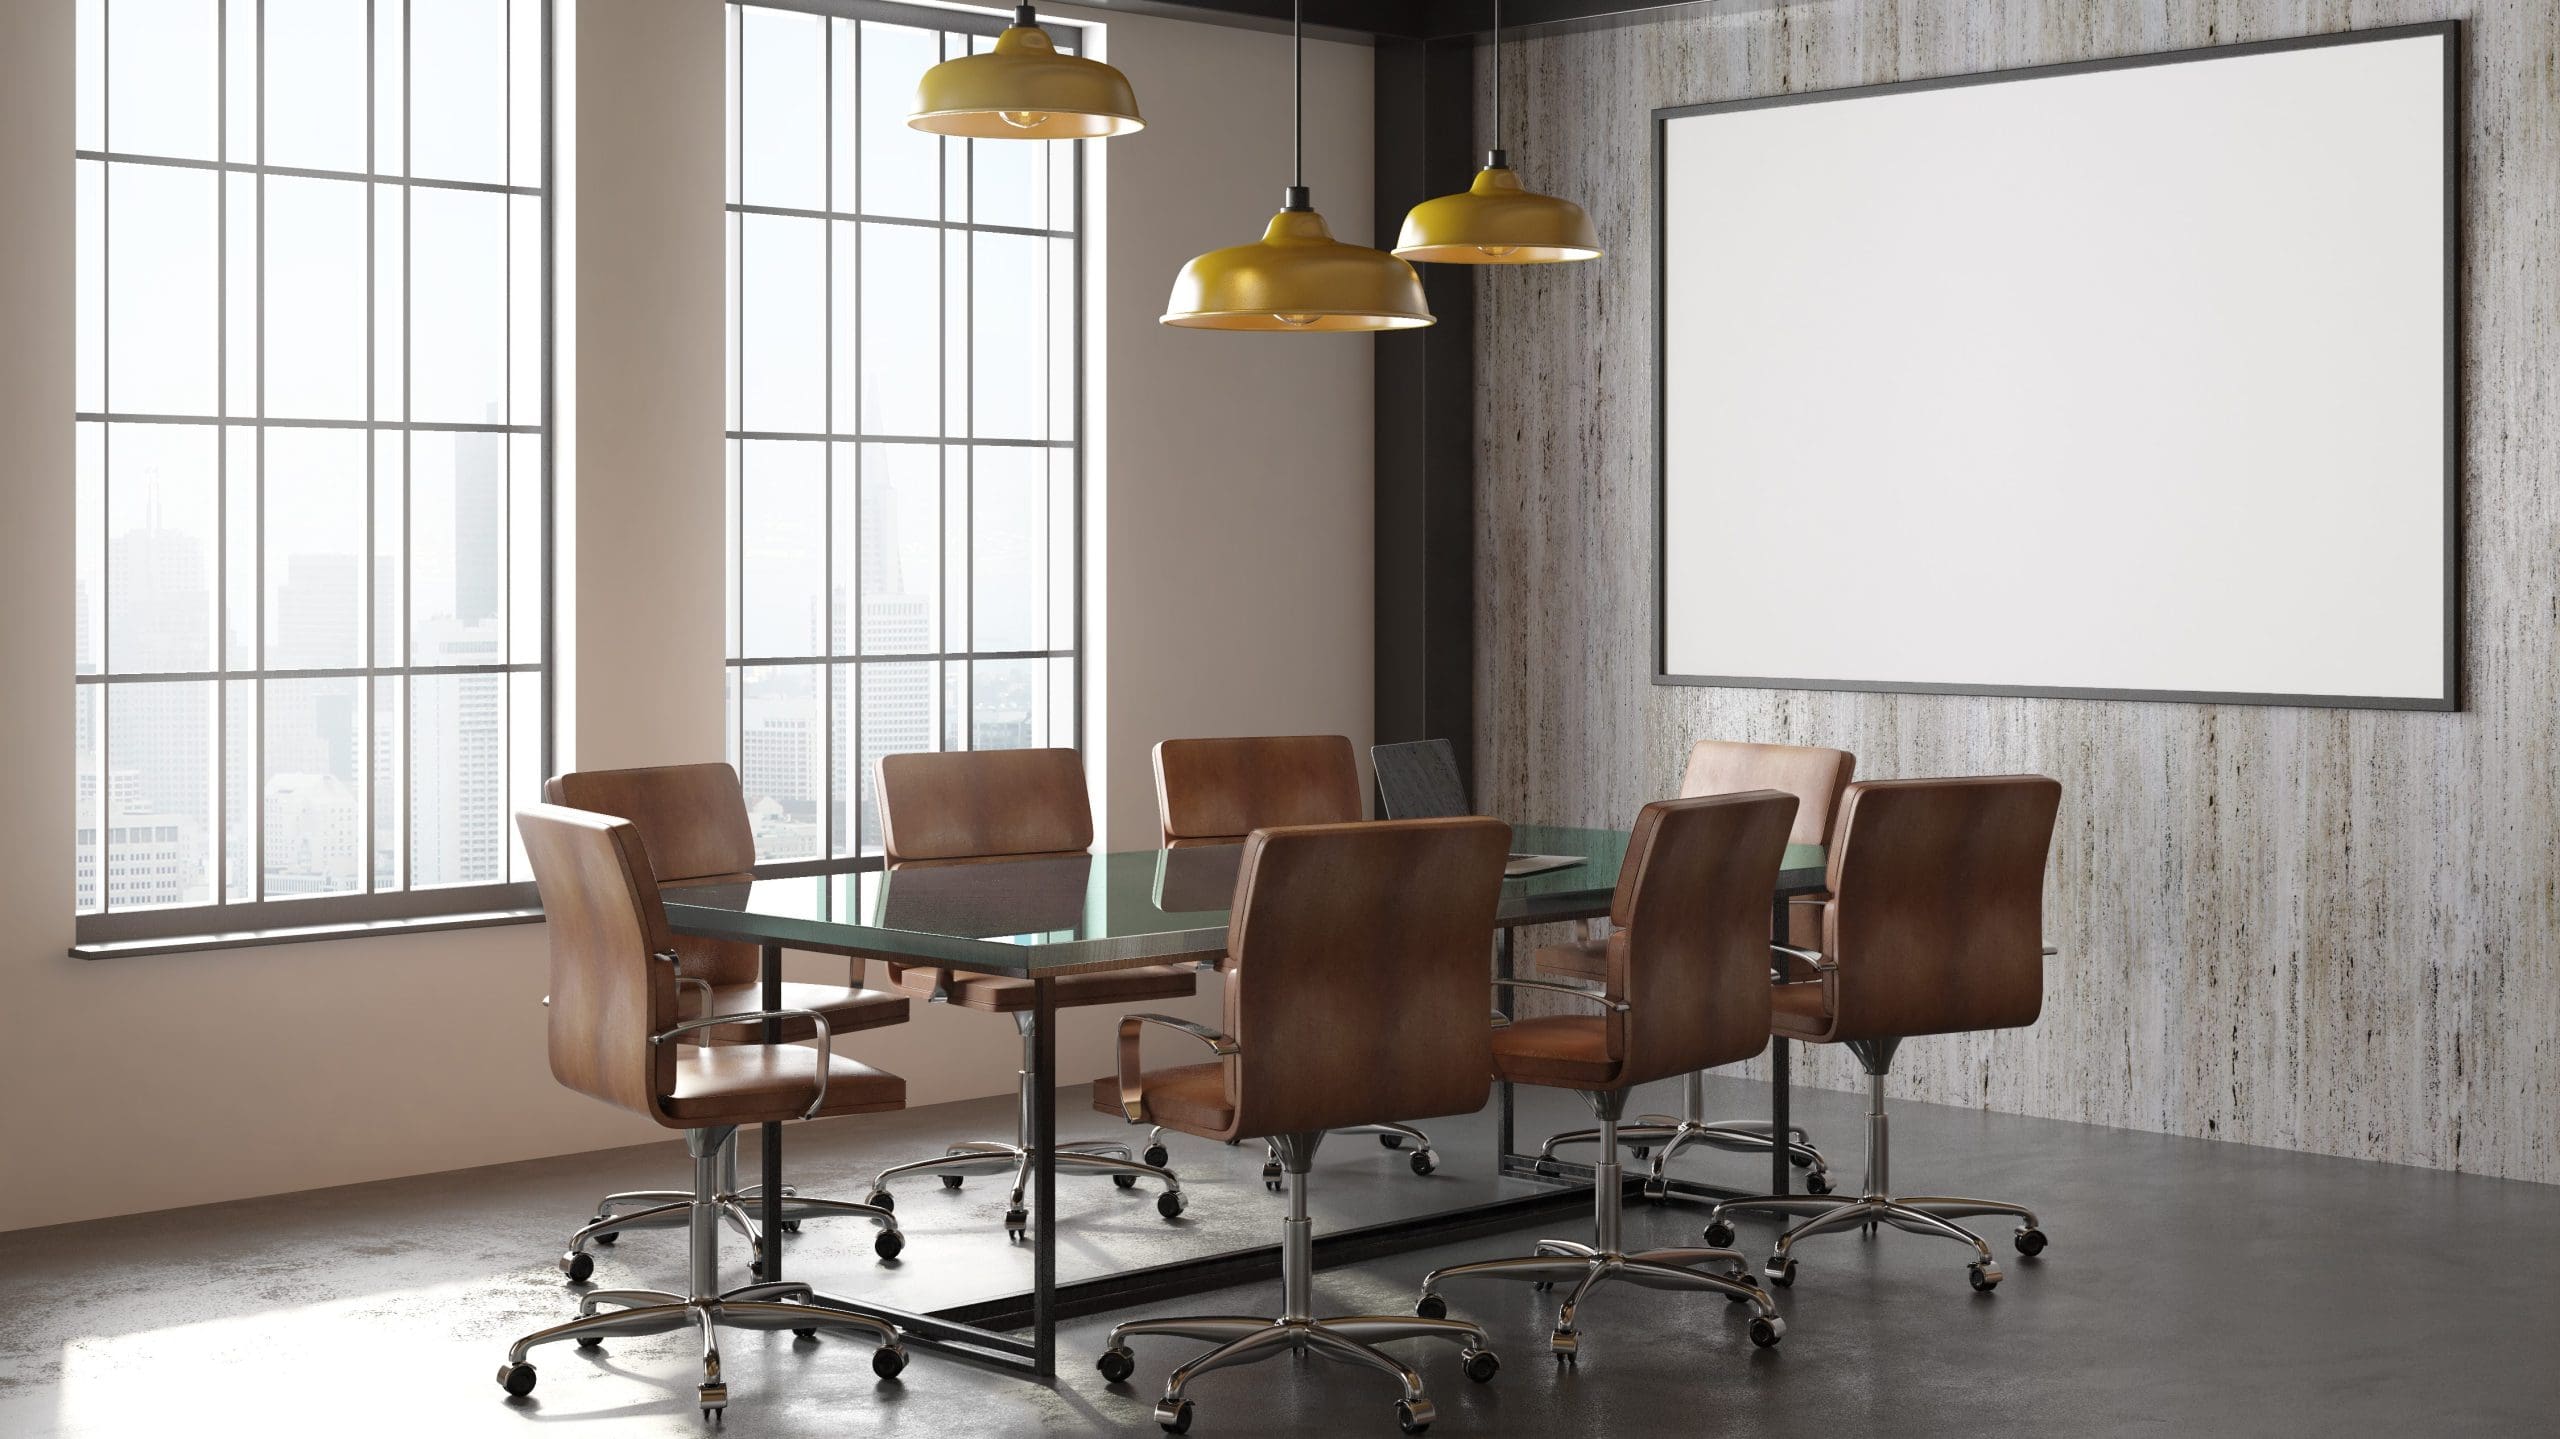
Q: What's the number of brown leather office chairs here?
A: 8